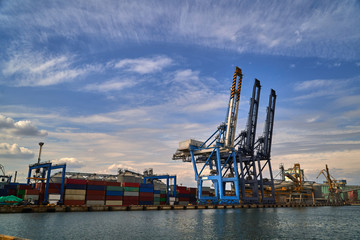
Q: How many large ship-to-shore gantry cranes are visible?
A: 3